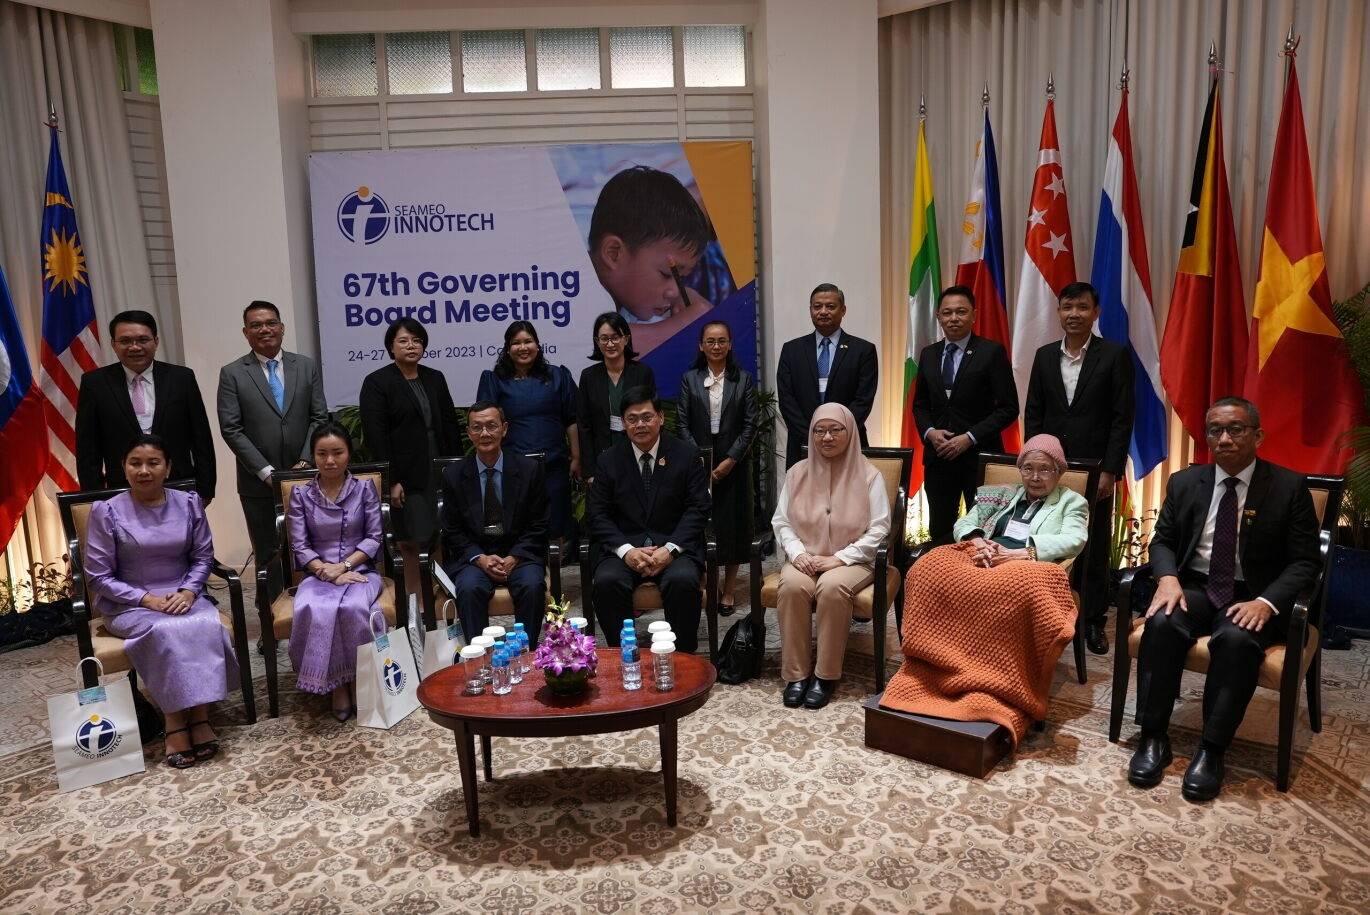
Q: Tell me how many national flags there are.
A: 8